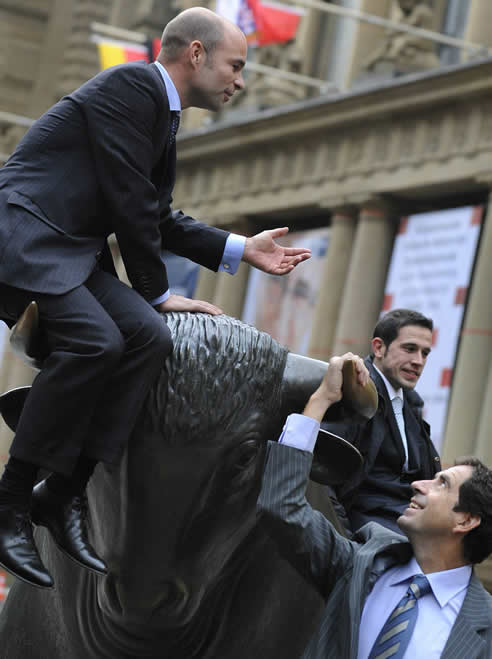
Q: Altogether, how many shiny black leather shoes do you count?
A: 2